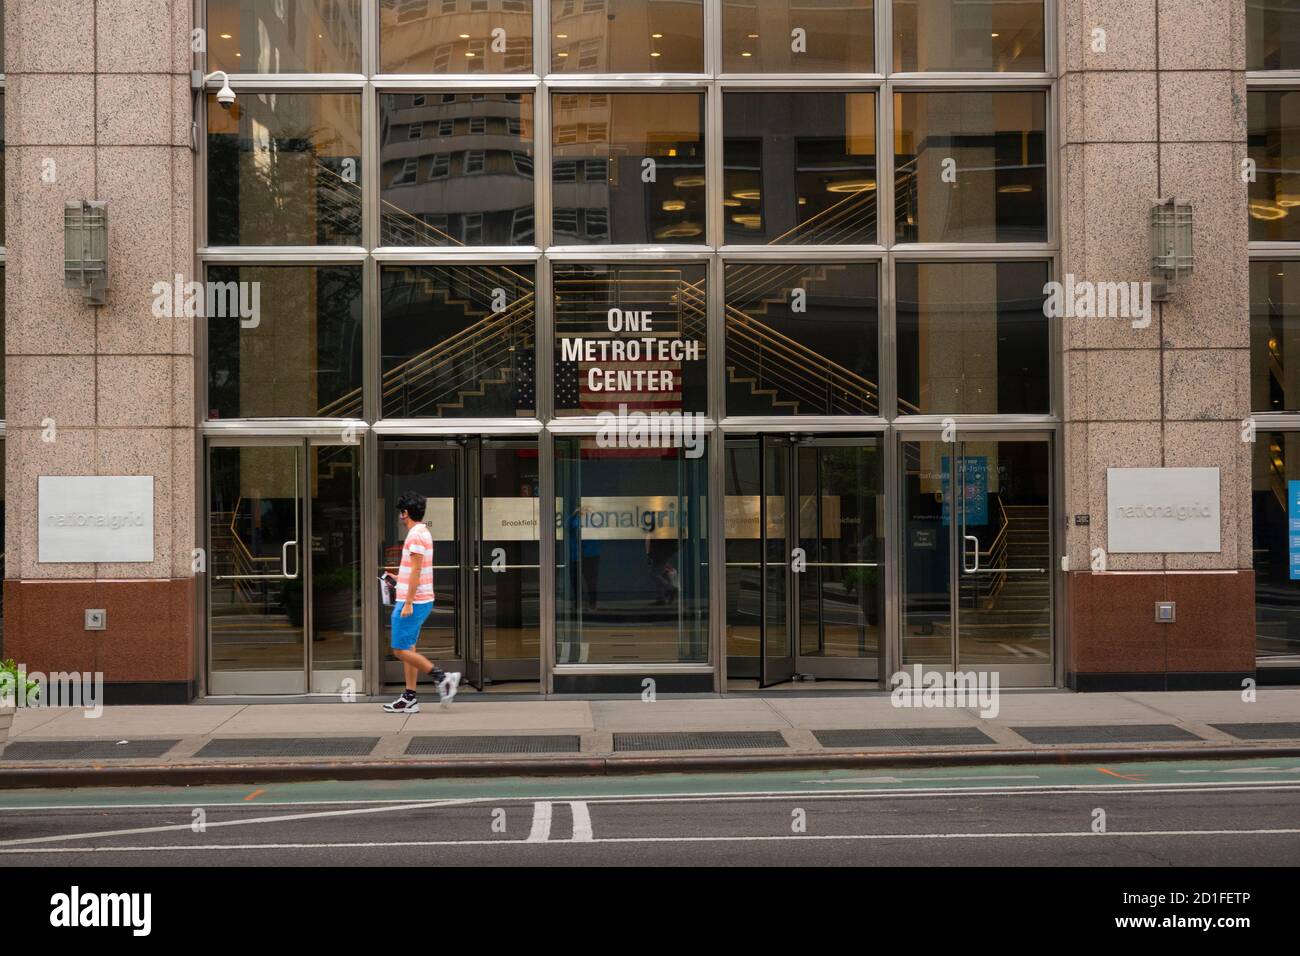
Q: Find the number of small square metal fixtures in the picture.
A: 2